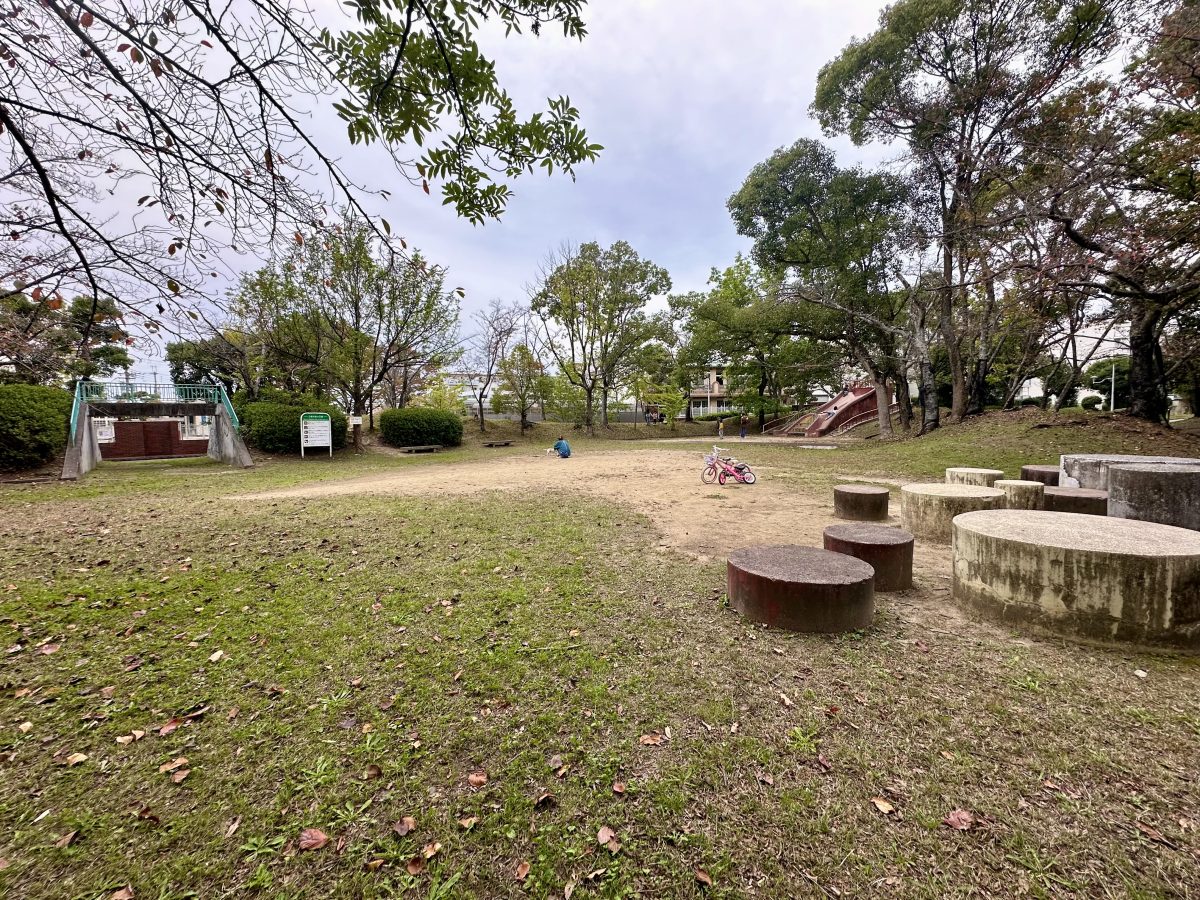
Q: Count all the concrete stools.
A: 11